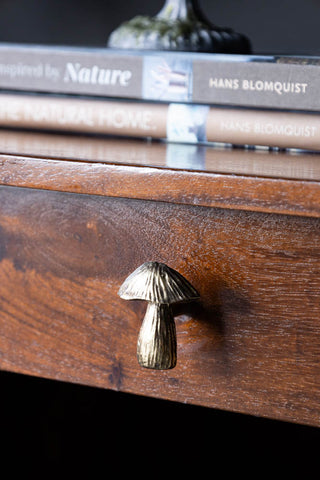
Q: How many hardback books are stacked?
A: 2